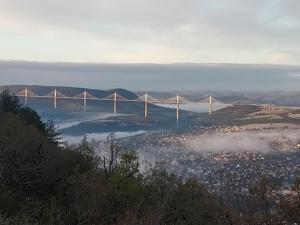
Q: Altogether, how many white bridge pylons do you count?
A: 7